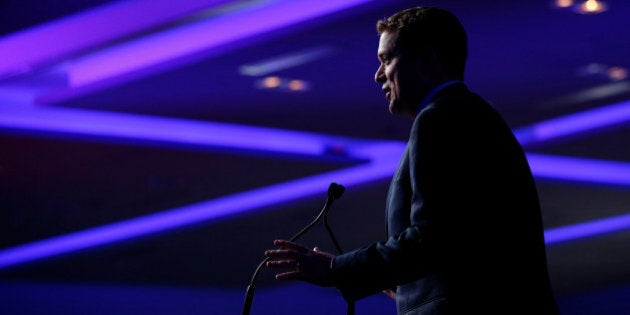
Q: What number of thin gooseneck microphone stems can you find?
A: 2